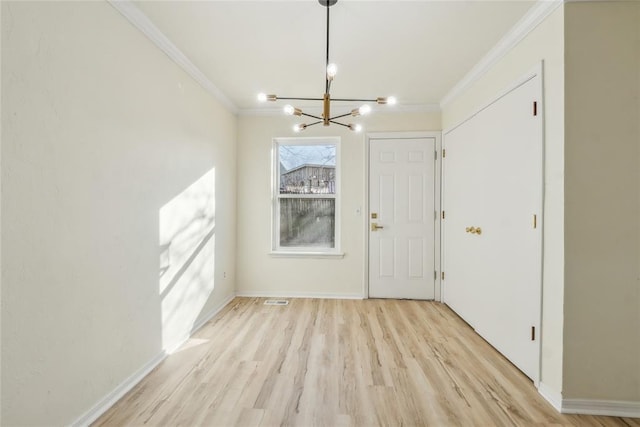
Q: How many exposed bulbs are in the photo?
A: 7